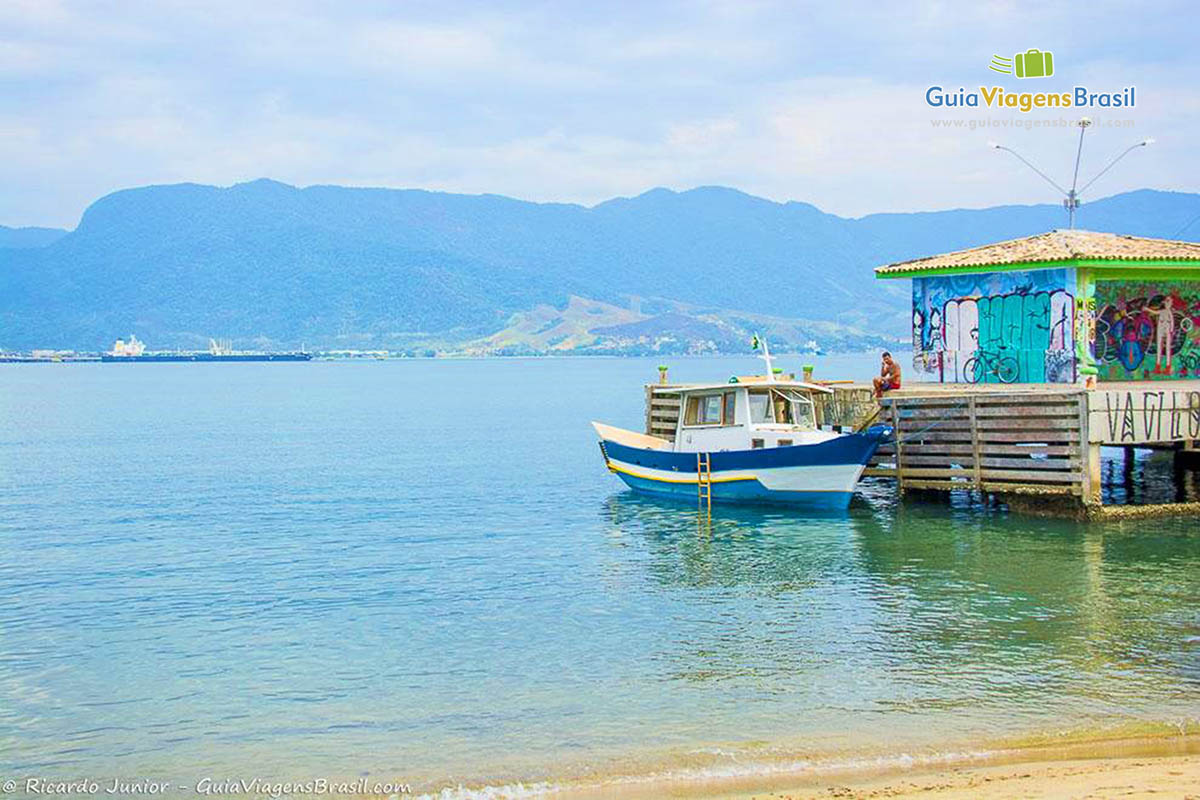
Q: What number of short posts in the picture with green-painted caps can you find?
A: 4